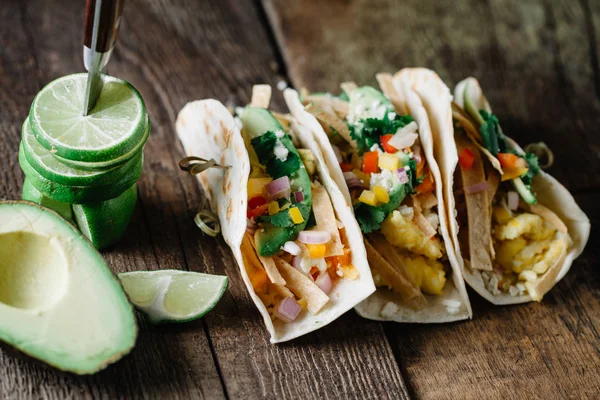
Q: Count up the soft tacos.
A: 3